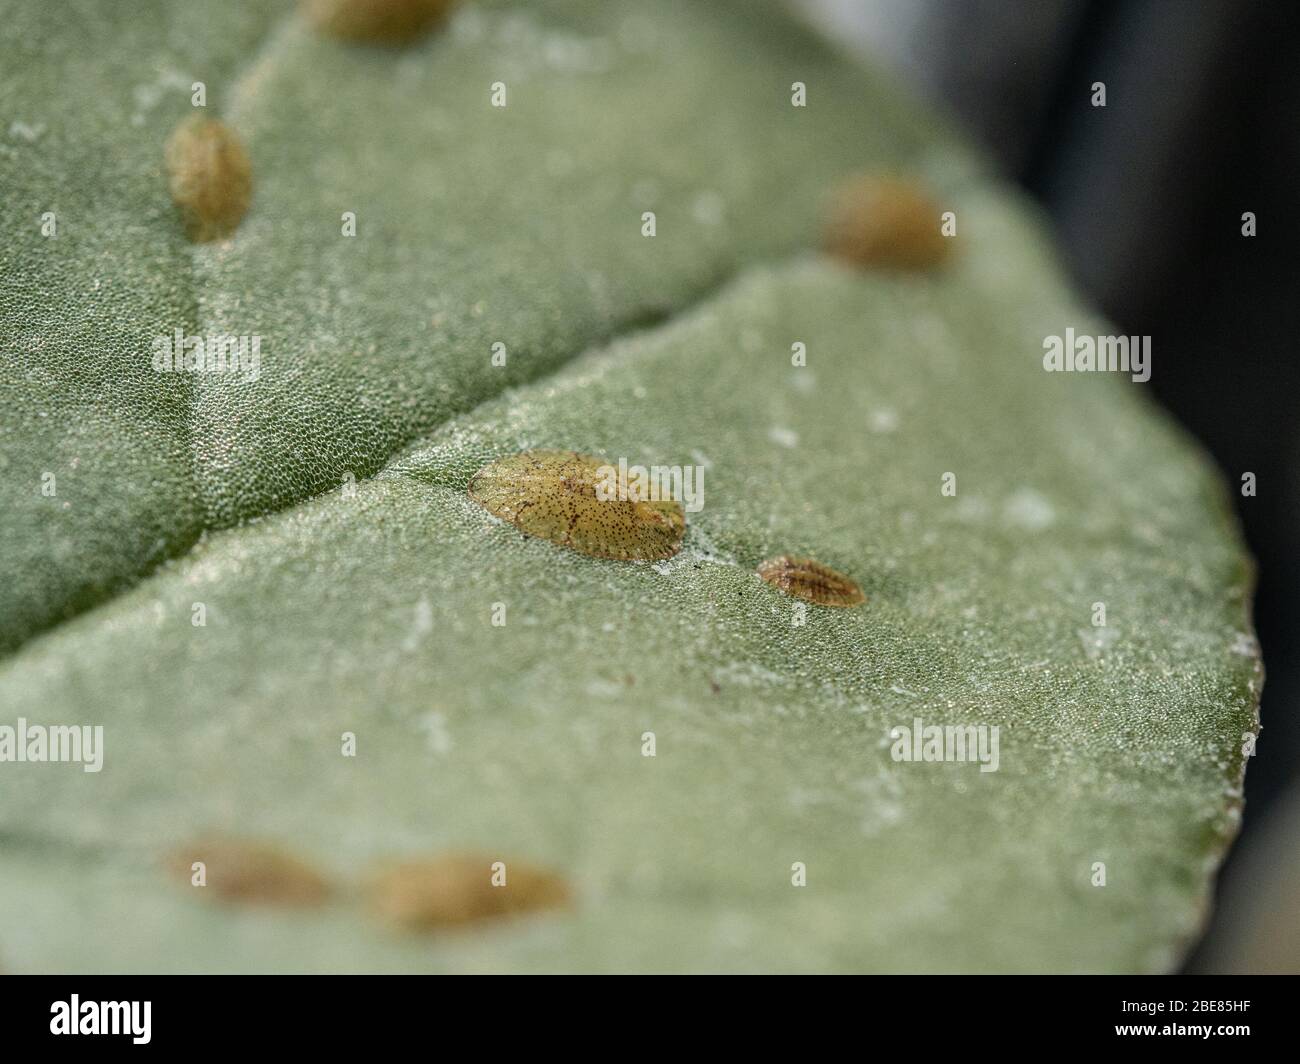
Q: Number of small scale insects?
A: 7